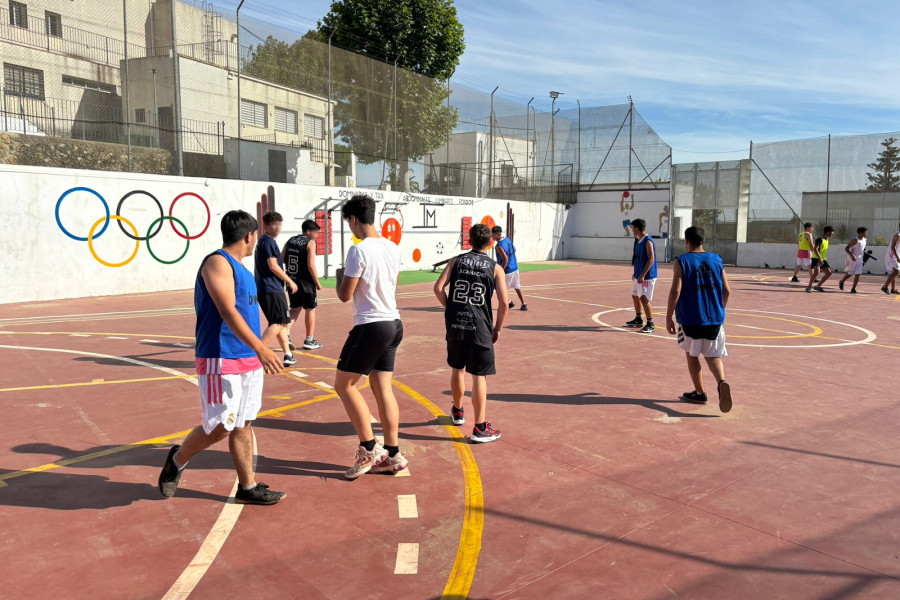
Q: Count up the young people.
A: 12